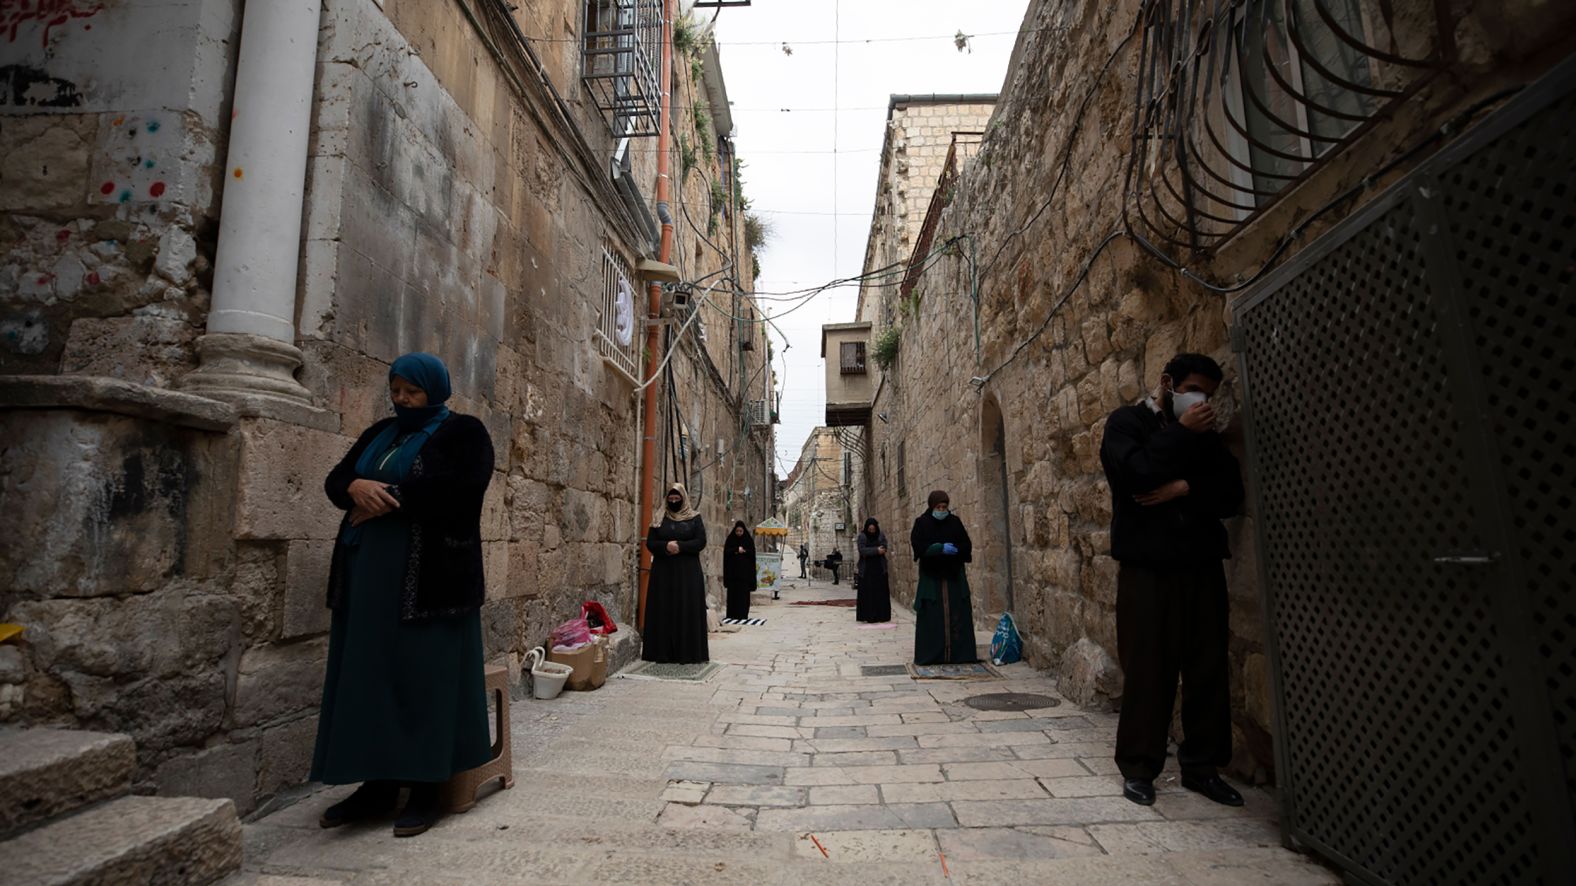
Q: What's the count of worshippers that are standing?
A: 6